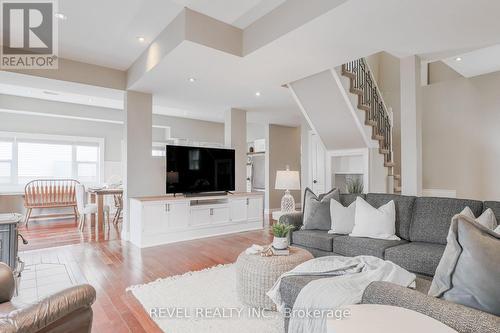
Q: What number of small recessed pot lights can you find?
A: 5